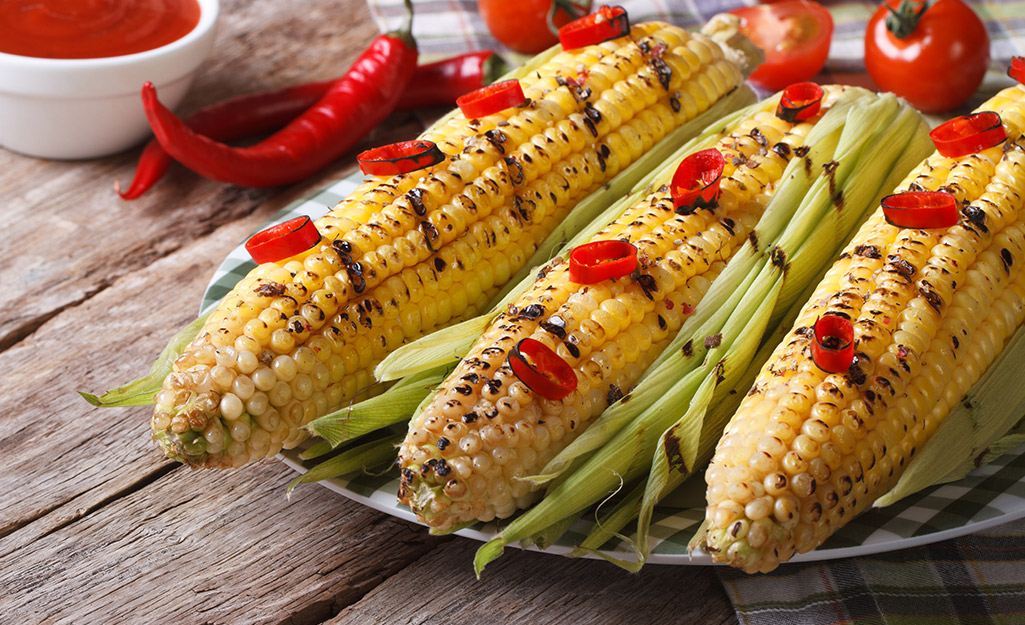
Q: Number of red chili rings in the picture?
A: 12